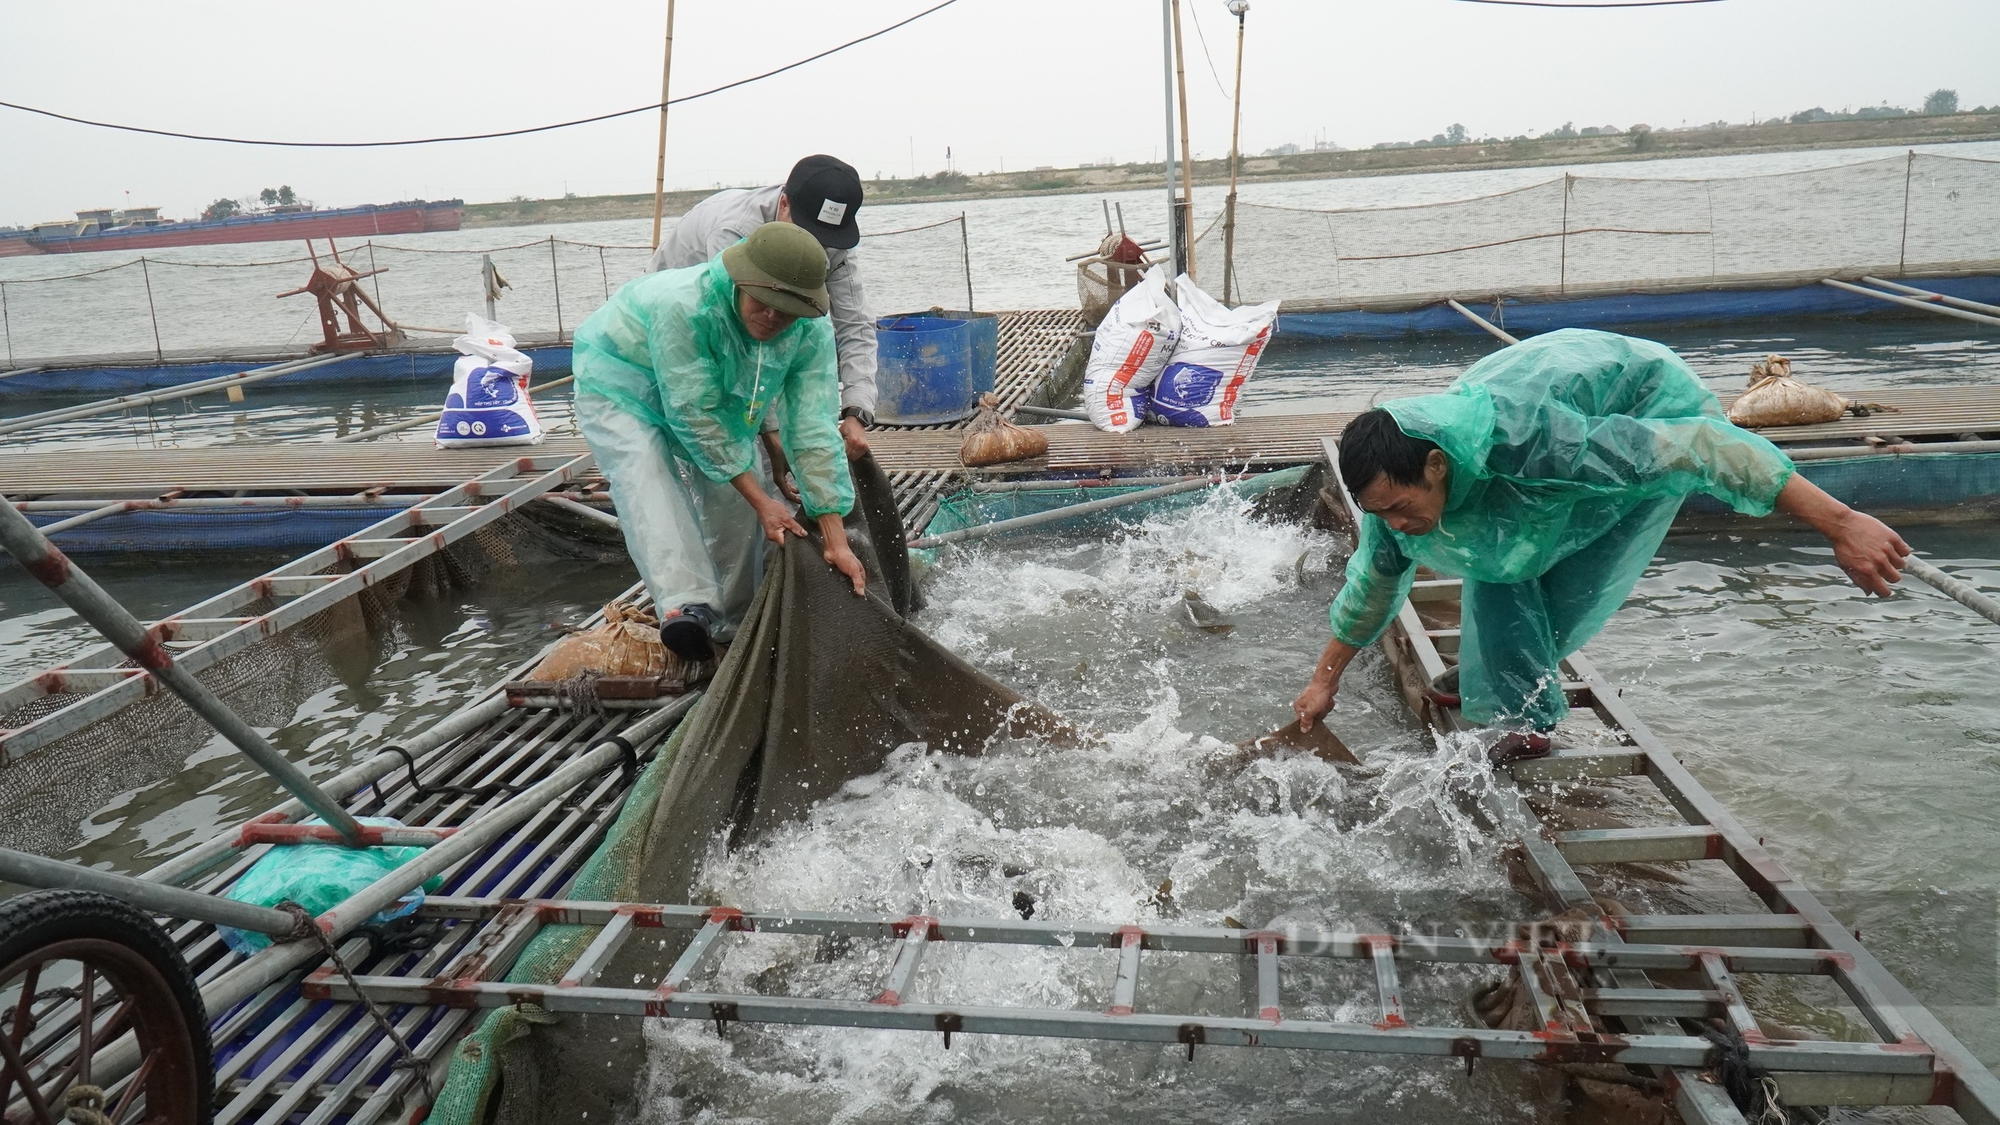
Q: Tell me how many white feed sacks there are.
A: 3